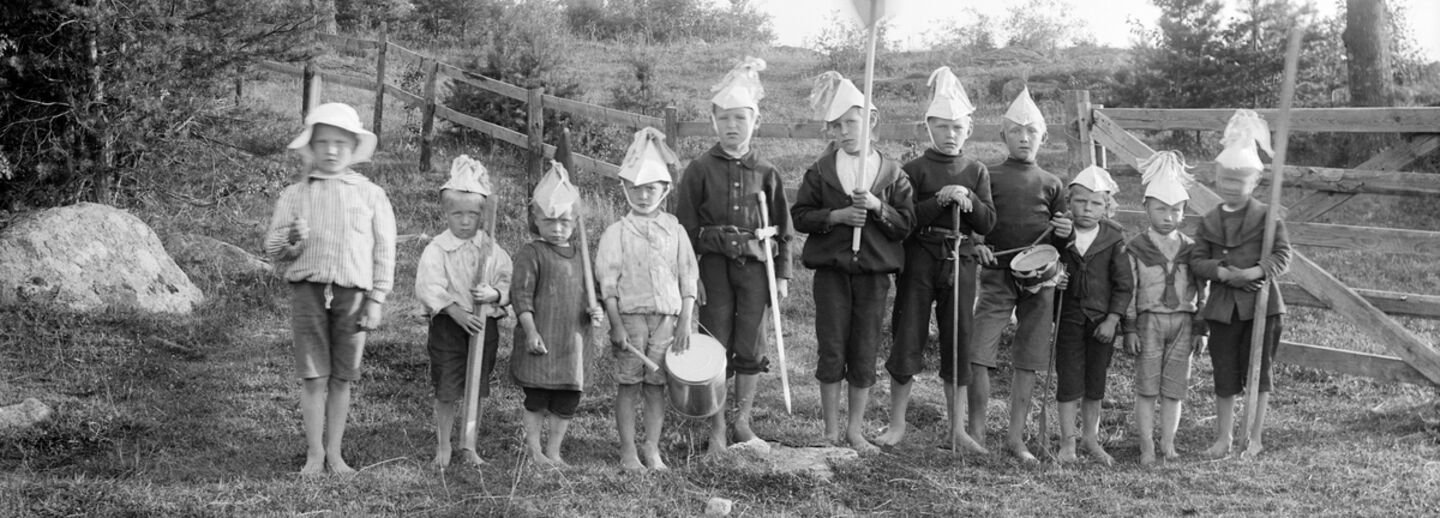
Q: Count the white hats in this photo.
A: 11